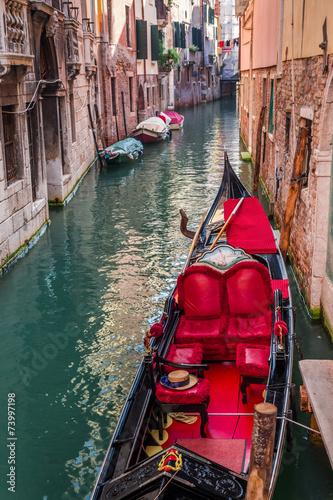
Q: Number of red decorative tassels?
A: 2